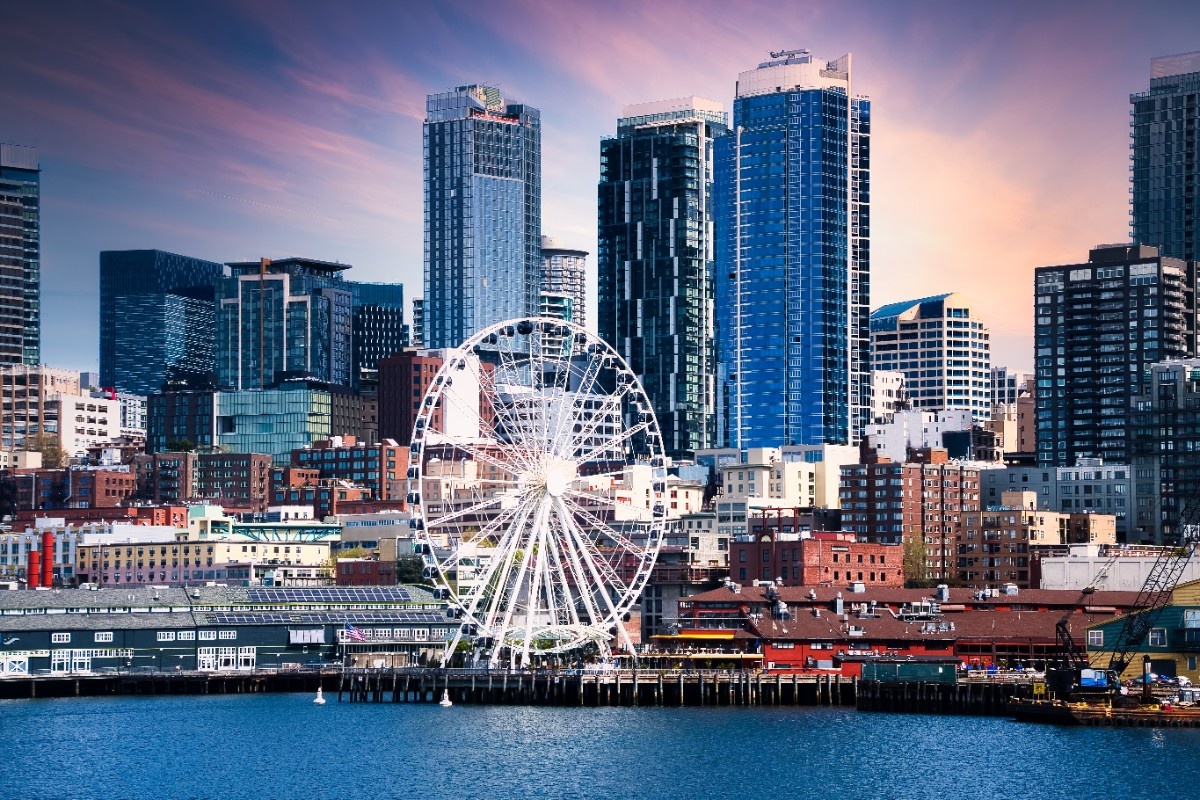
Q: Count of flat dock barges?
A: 1